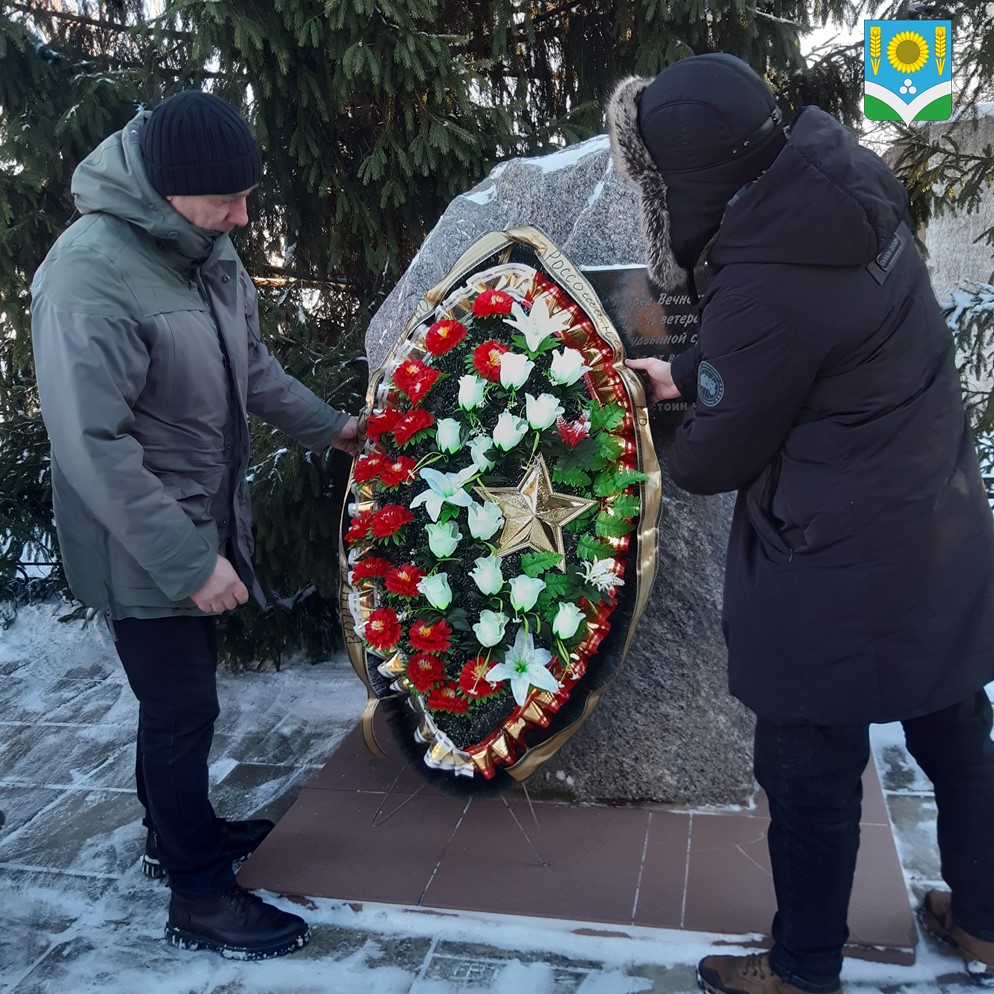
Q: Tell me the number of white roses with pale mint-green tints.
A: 14